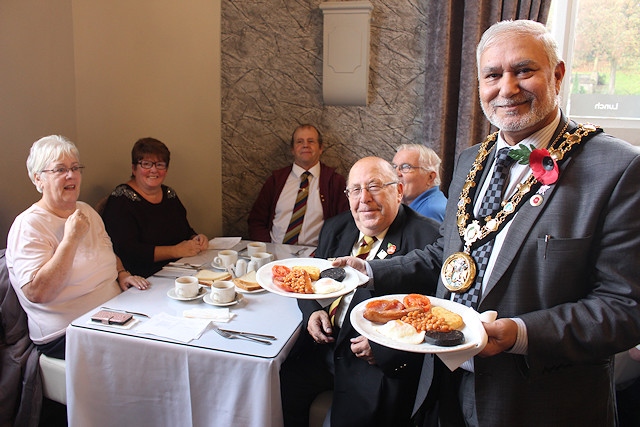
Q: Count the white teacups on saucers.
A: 4